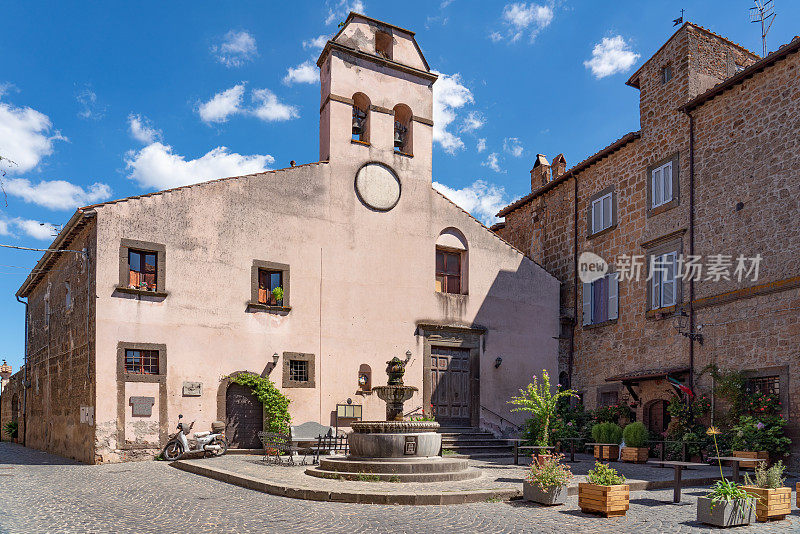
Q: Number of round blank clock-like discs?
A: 1